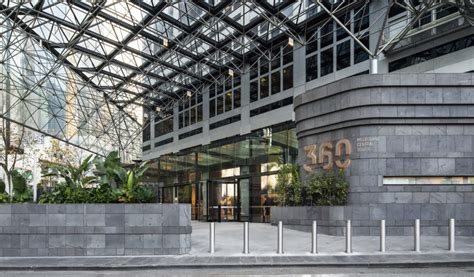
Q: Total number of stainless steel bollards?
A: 8